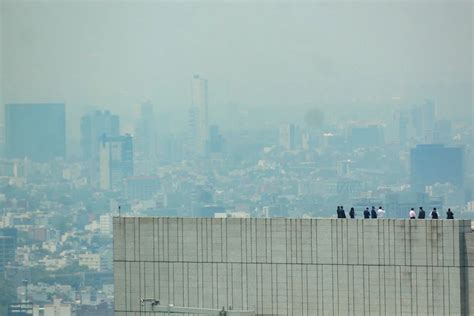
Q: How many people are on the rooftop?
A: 10